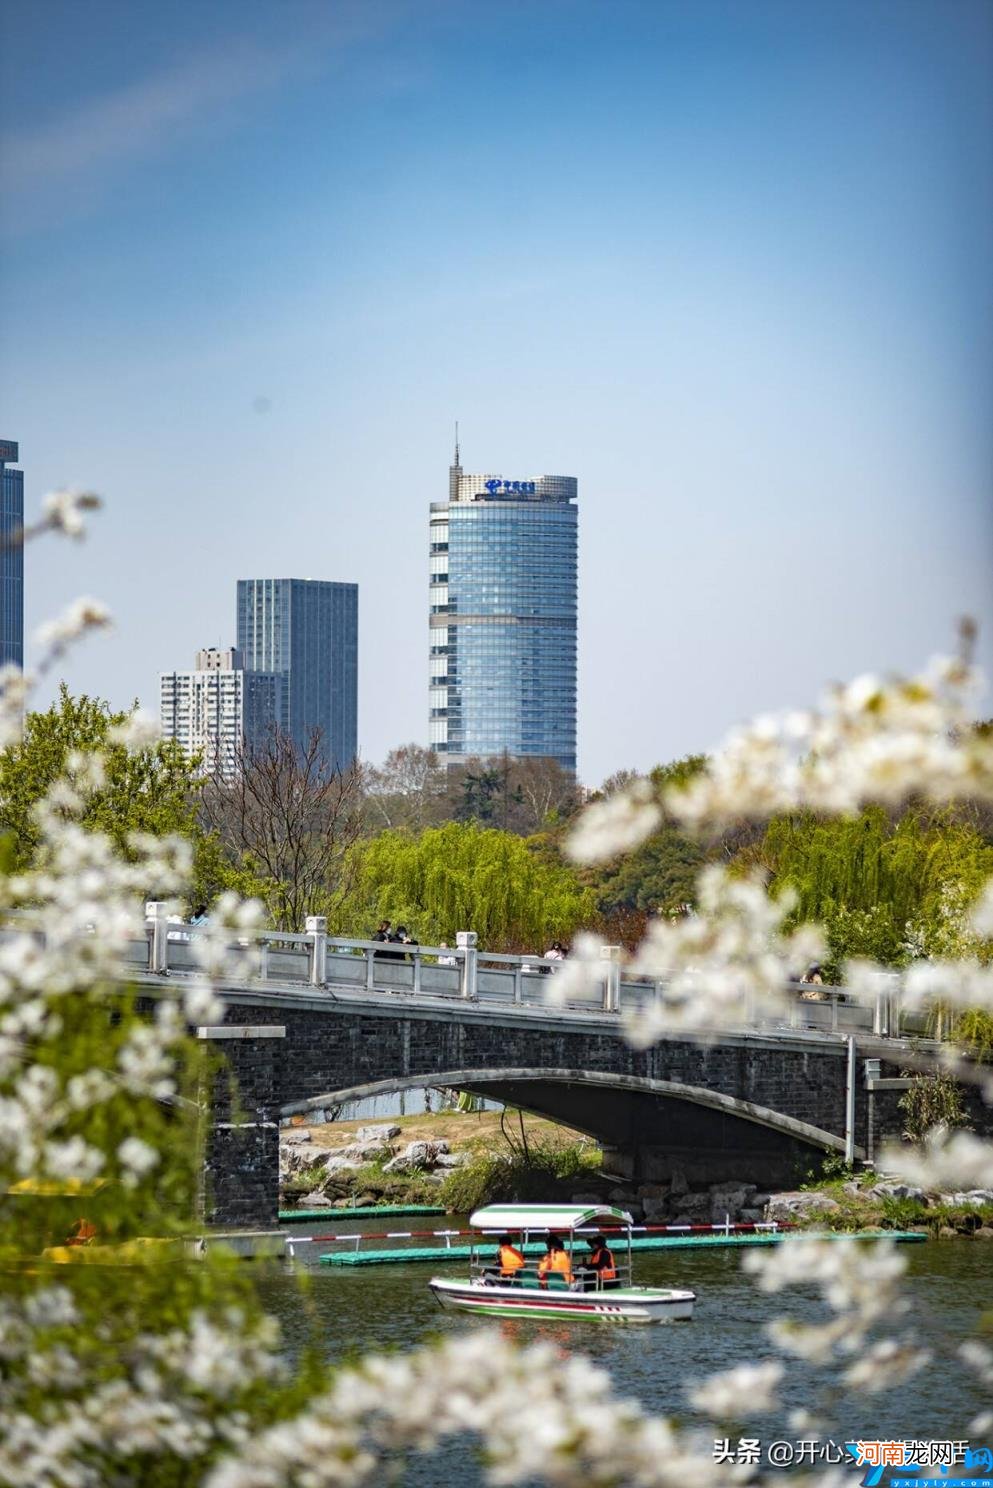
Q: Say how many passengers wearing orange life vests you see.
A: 3